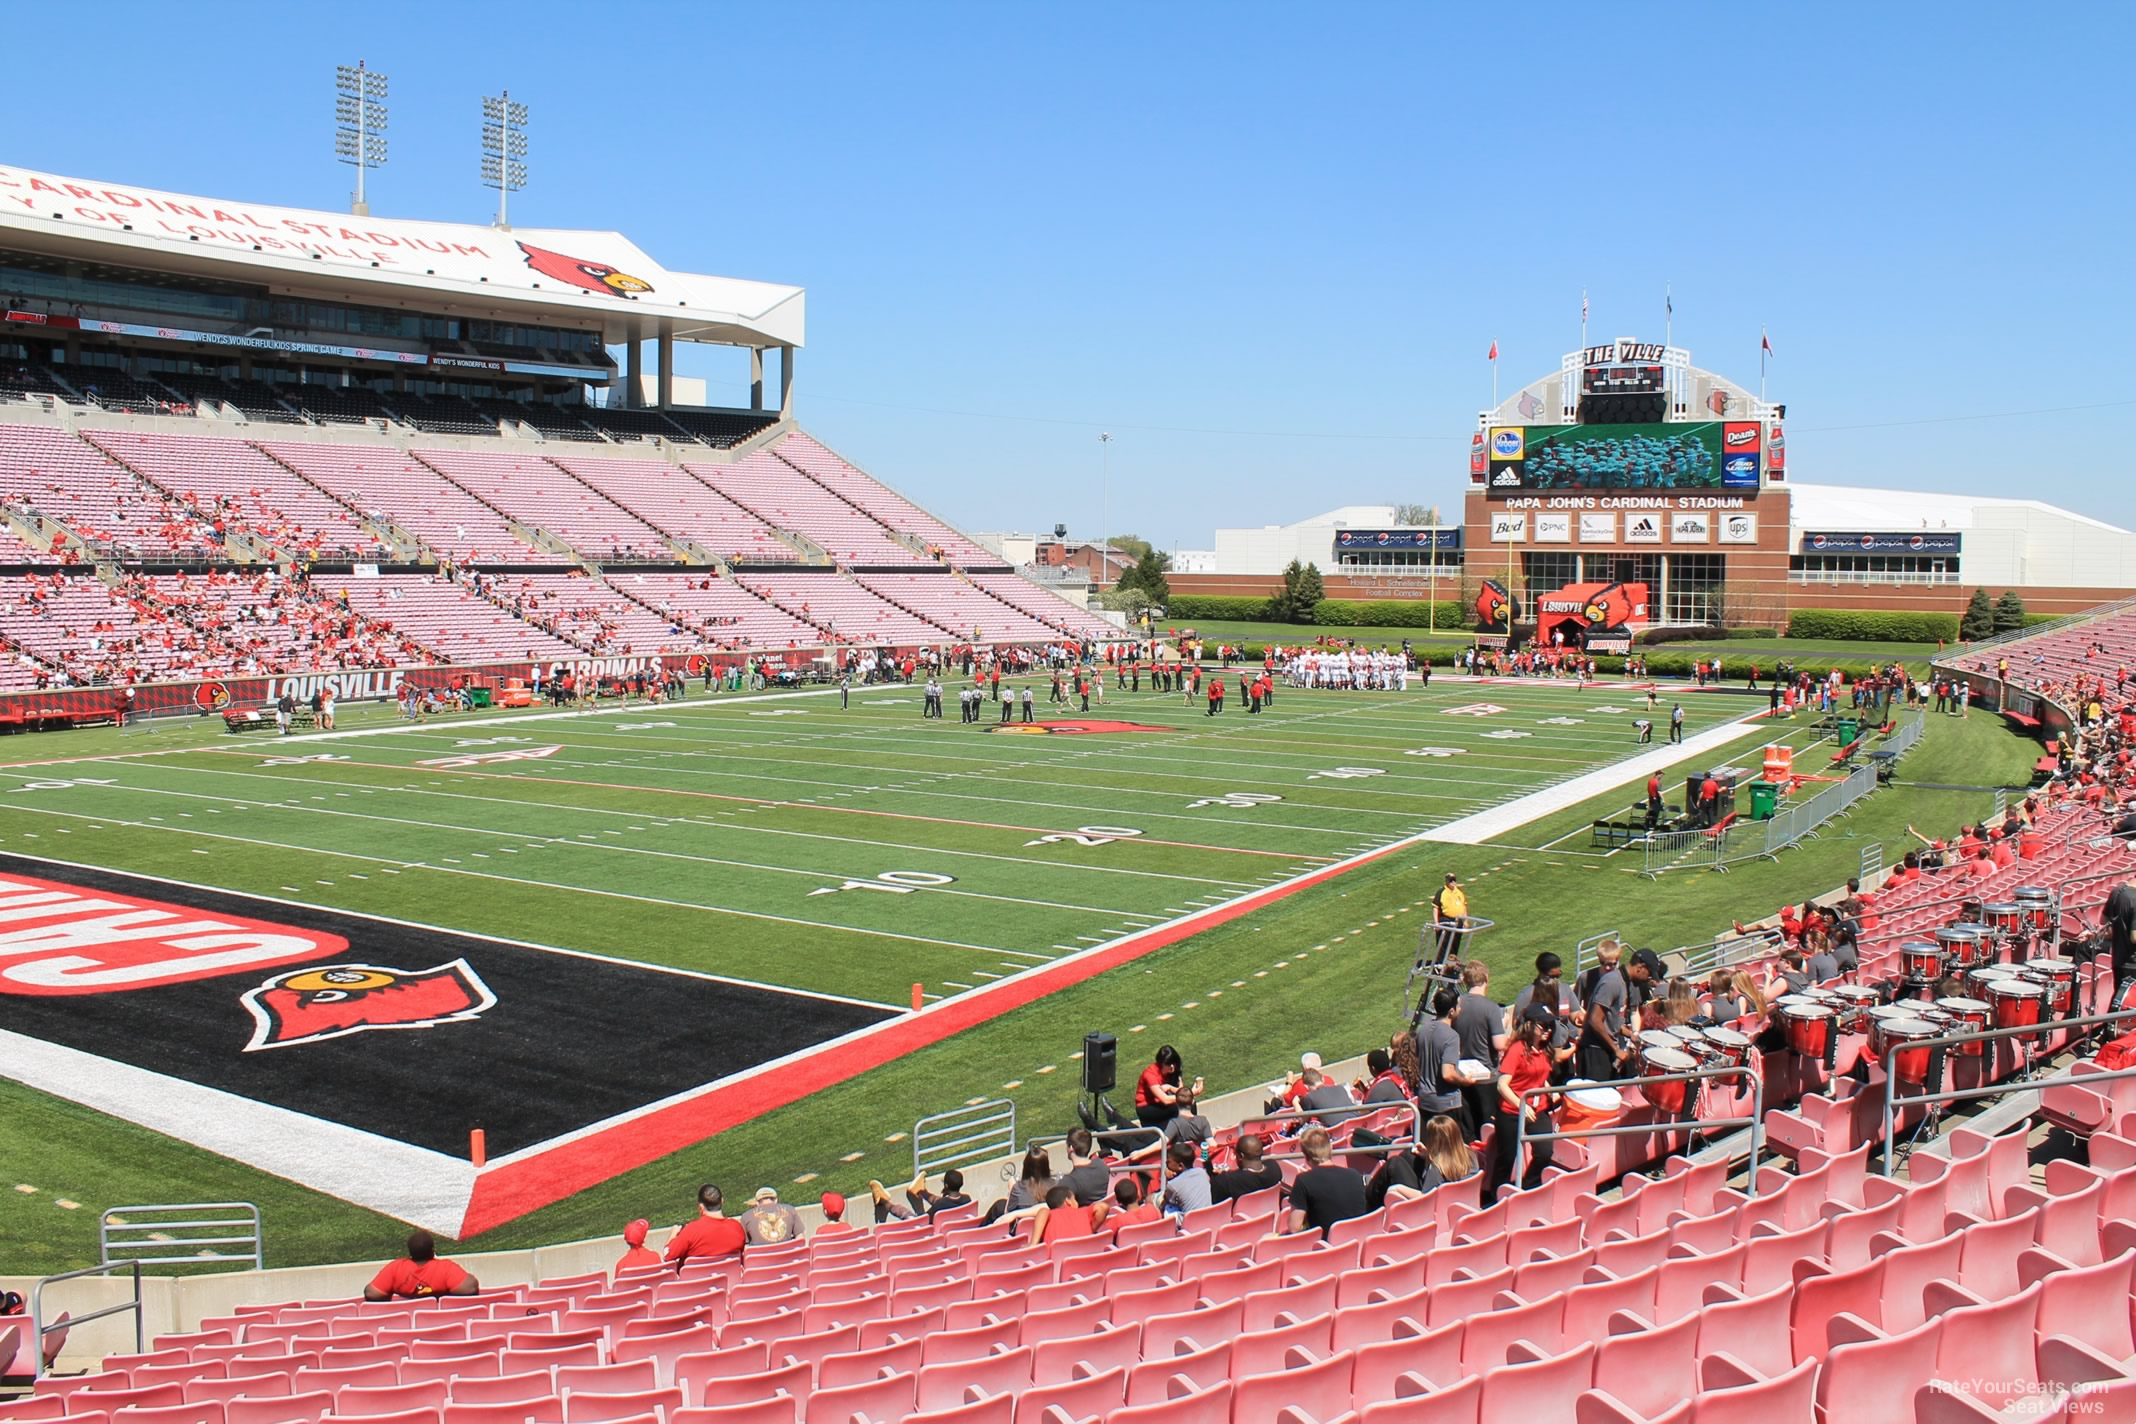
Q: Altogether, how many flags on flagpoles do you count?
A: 4